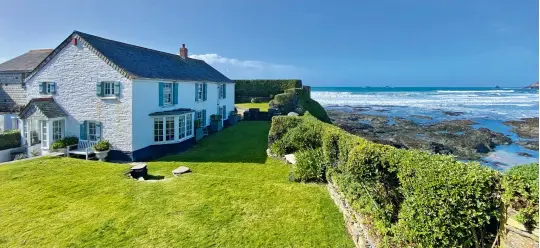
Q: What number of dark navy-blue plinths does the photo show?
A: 1